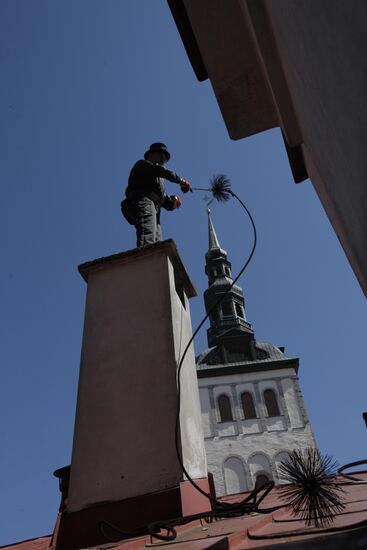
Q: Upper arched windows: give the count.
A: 3